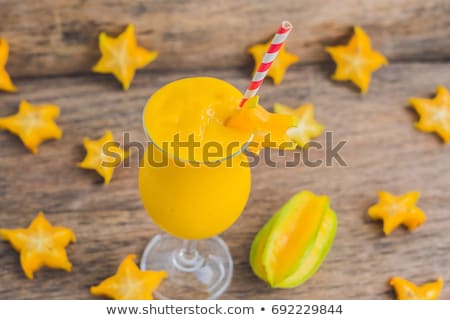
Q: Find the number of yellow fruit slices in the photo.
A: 13